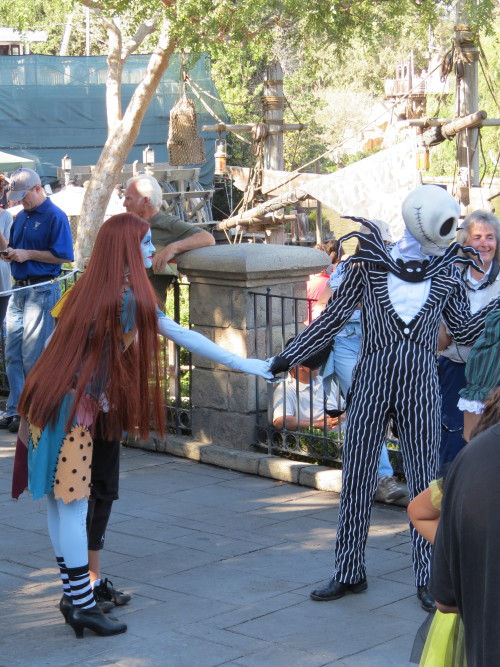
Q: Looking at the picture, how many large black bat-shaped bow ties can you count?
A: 1